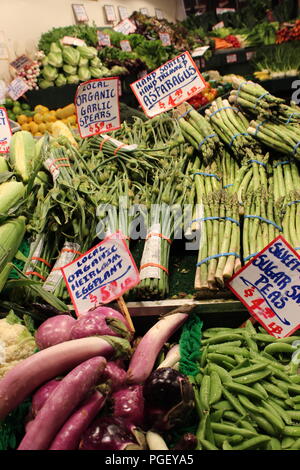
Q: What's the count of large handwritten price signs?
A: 4